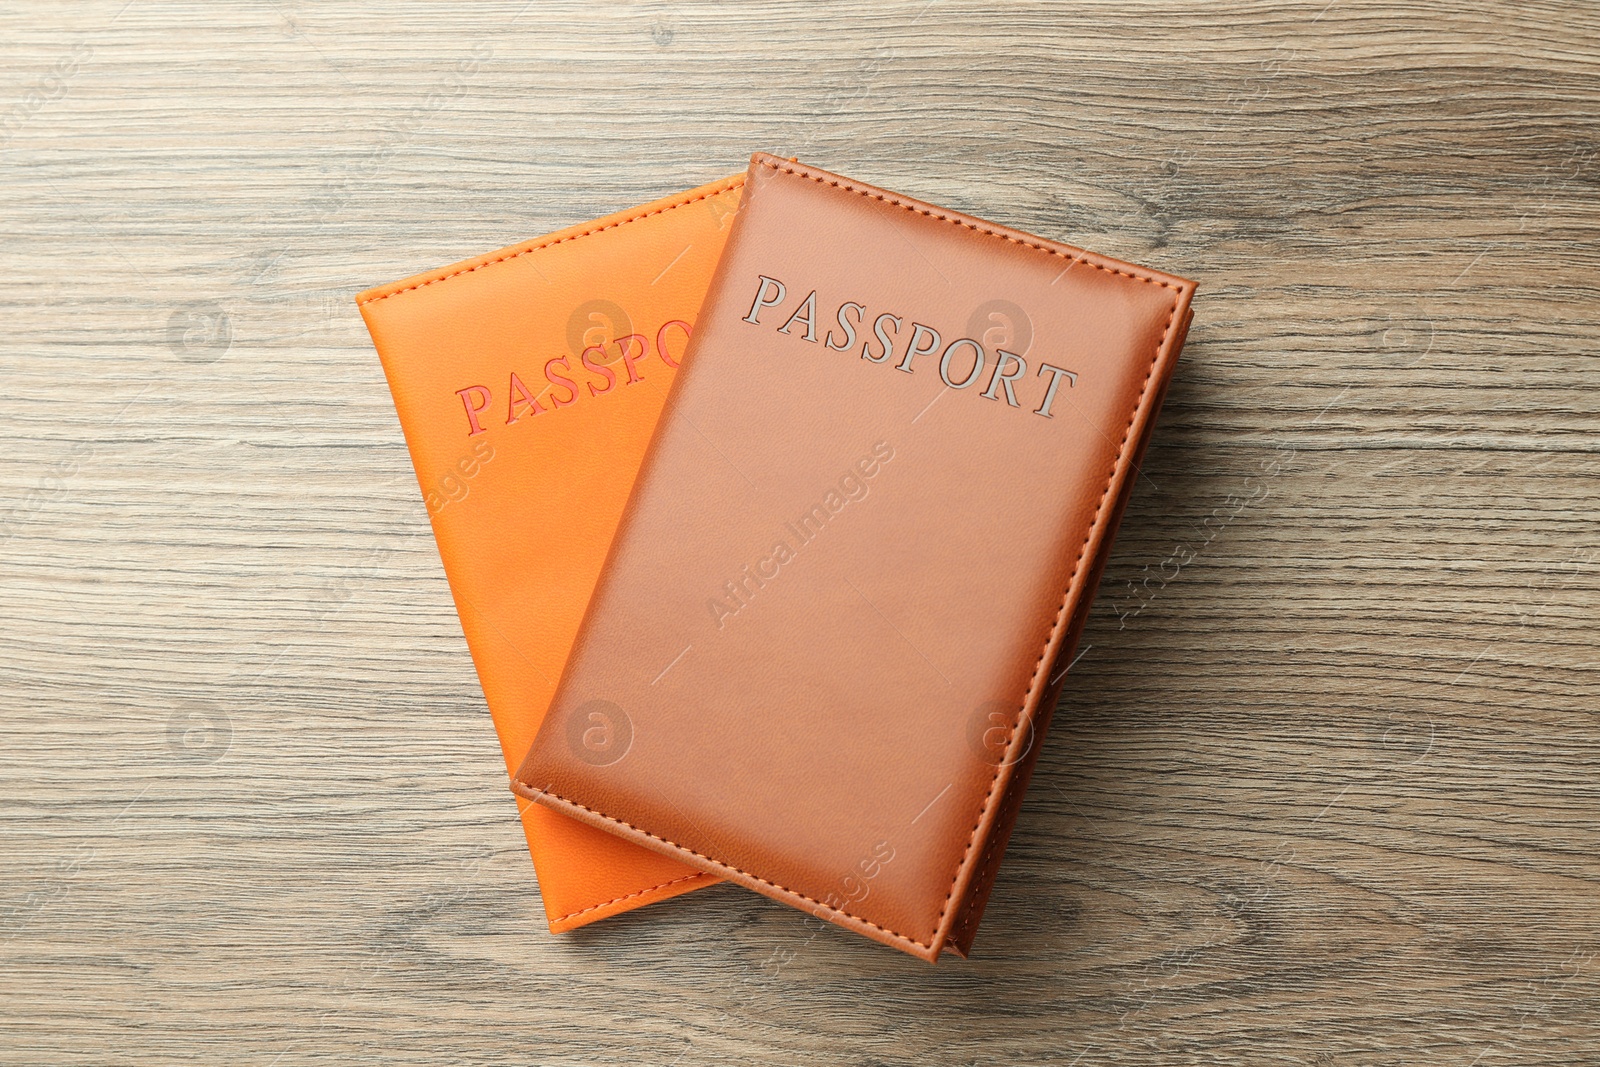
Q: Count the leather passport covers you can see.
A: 2